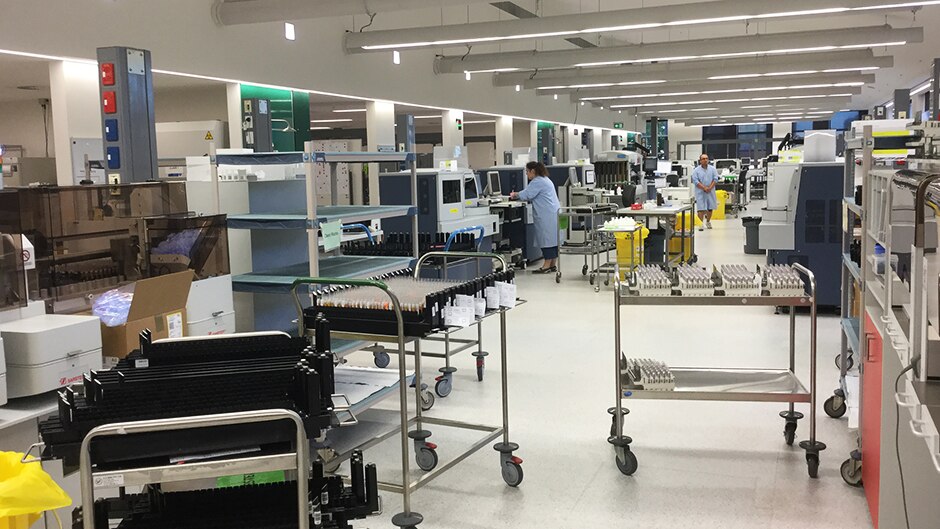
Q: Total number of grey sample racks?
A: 5